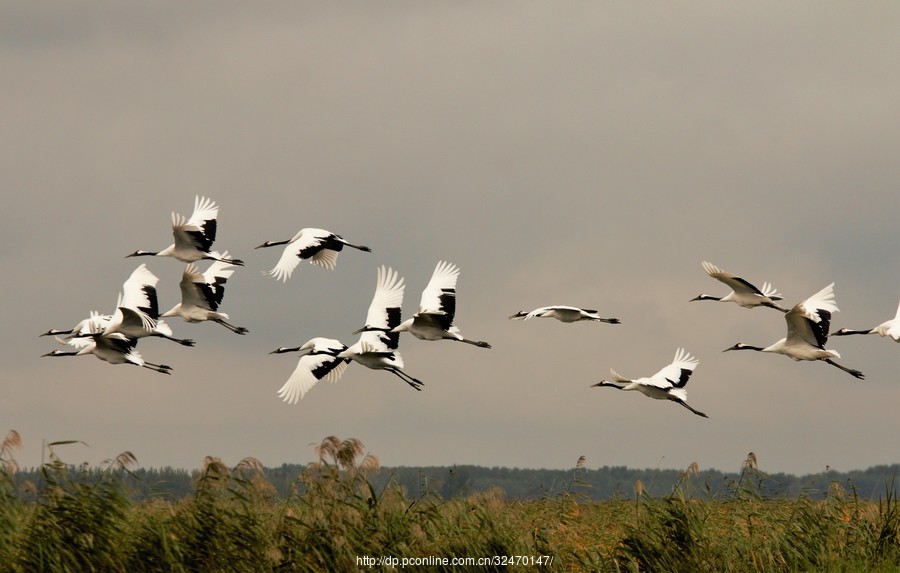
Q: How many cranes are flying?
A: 14